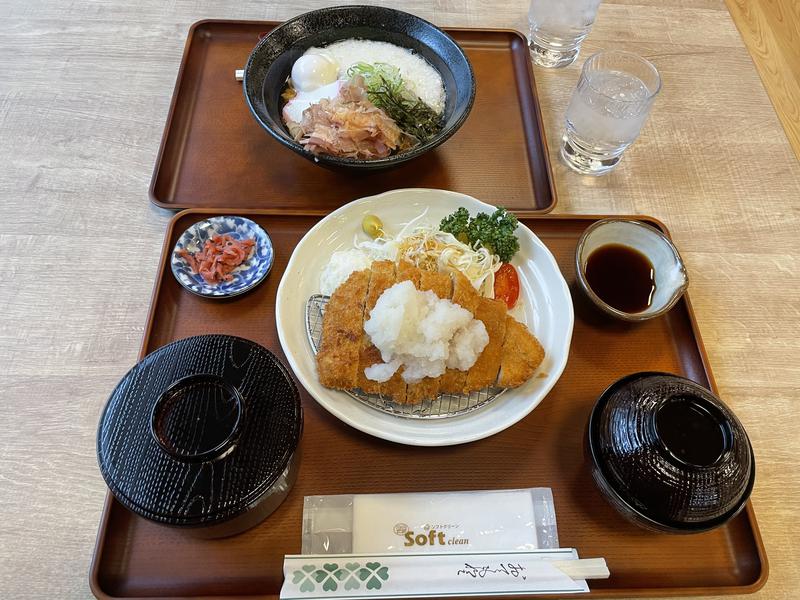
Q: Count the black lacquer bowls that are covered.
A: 2